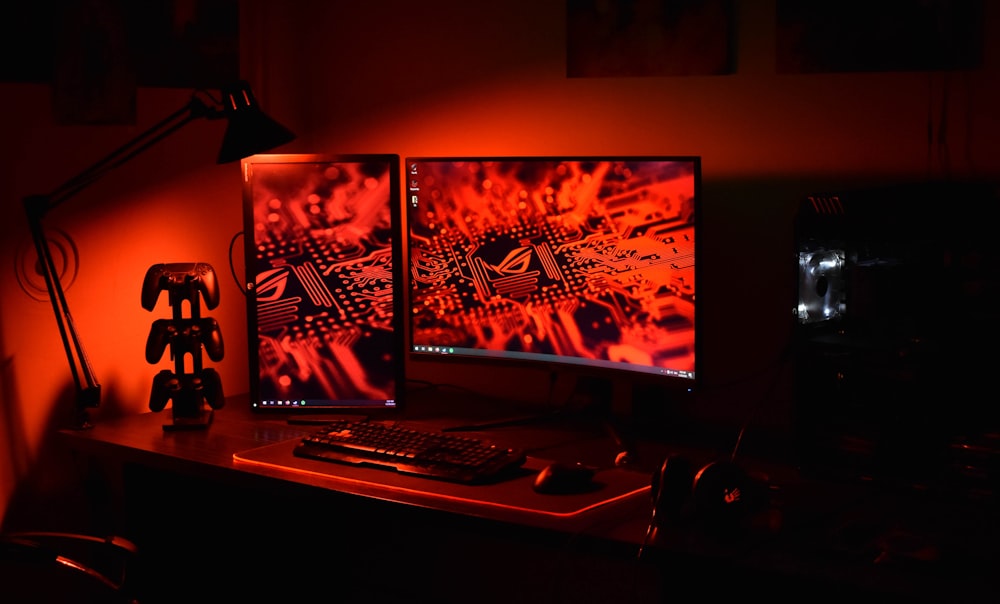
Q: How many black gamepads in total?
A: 3